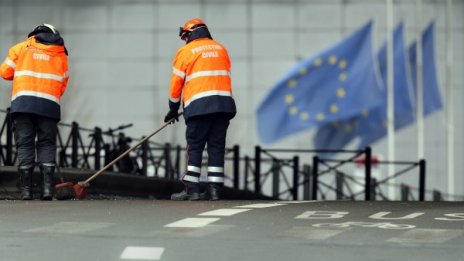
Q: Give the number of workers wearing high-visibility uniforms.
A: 2